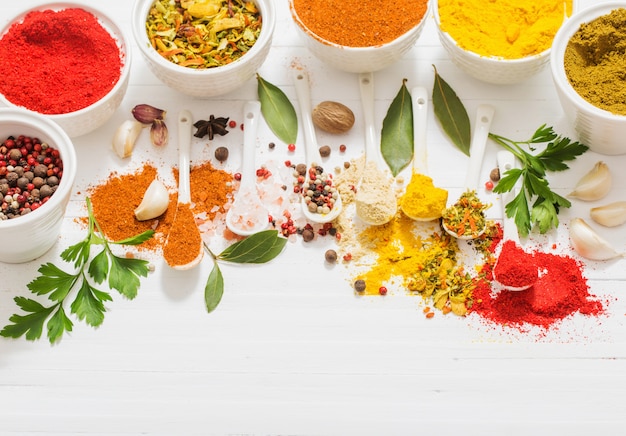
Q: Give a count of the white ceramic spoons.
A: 7